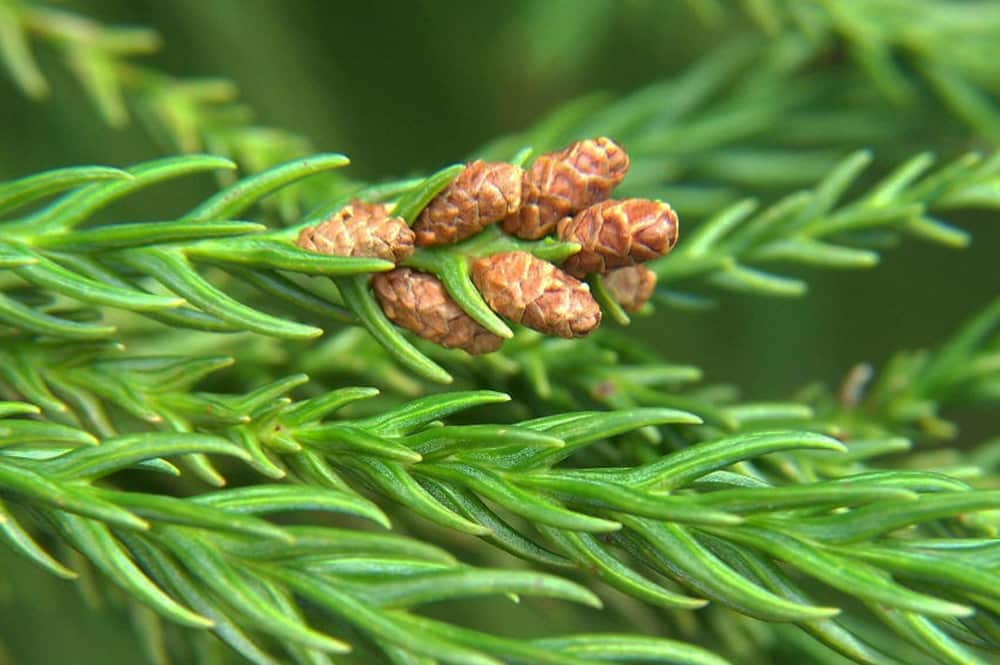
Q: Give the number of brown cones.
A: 7